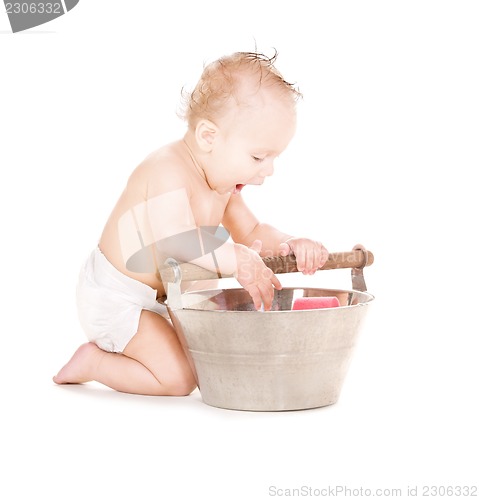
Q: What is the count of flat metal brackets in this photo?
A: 2